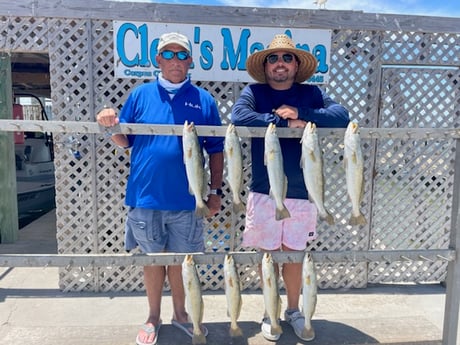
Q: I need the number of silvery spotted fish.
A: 9